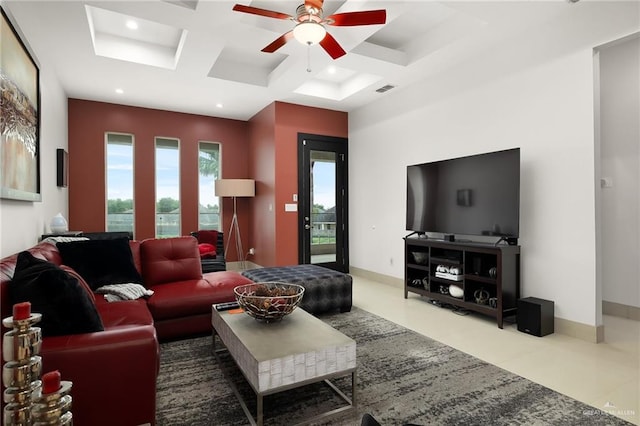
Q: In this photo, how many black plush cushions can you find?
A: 2